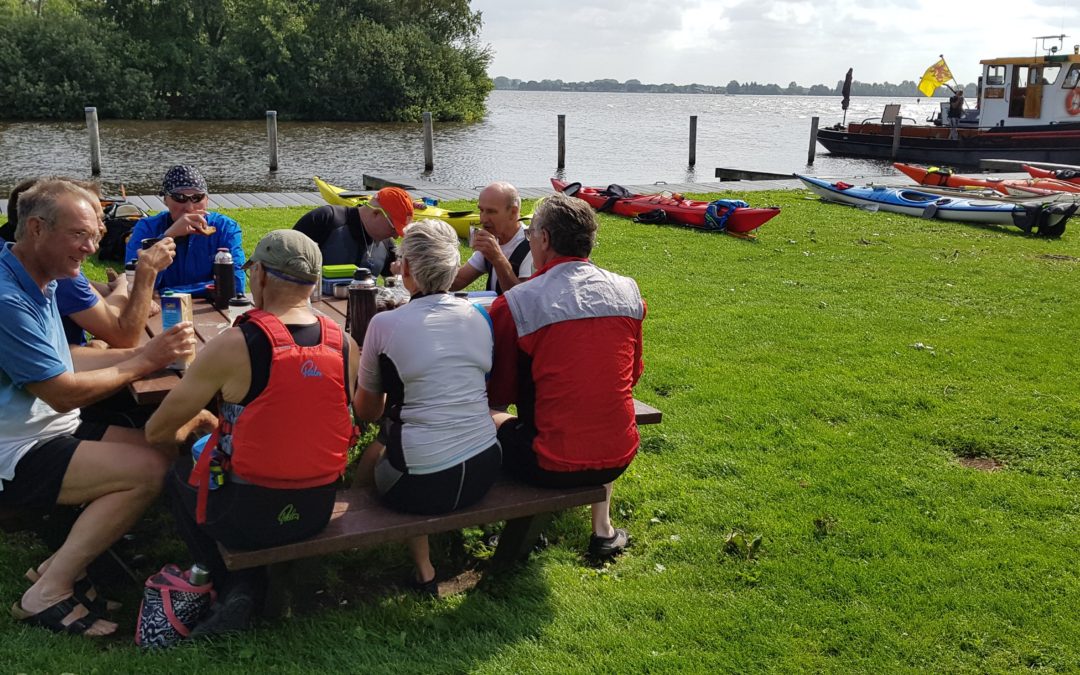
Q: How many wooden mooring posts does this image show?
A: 7